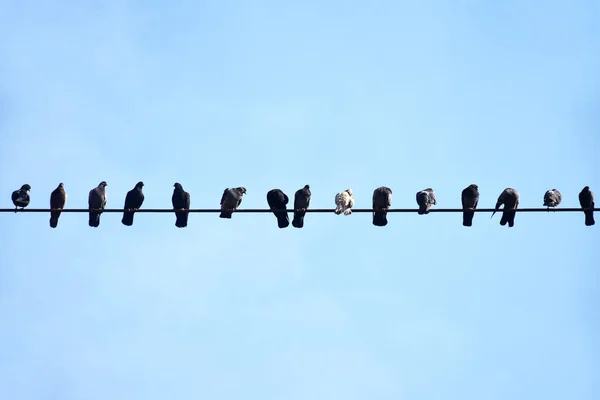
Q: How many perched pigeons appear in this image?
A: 15